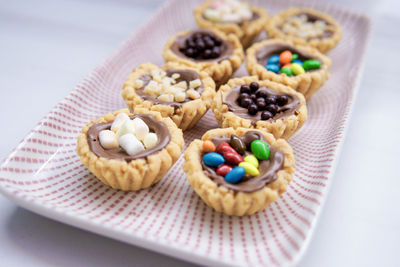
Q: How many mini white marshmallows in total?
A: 6